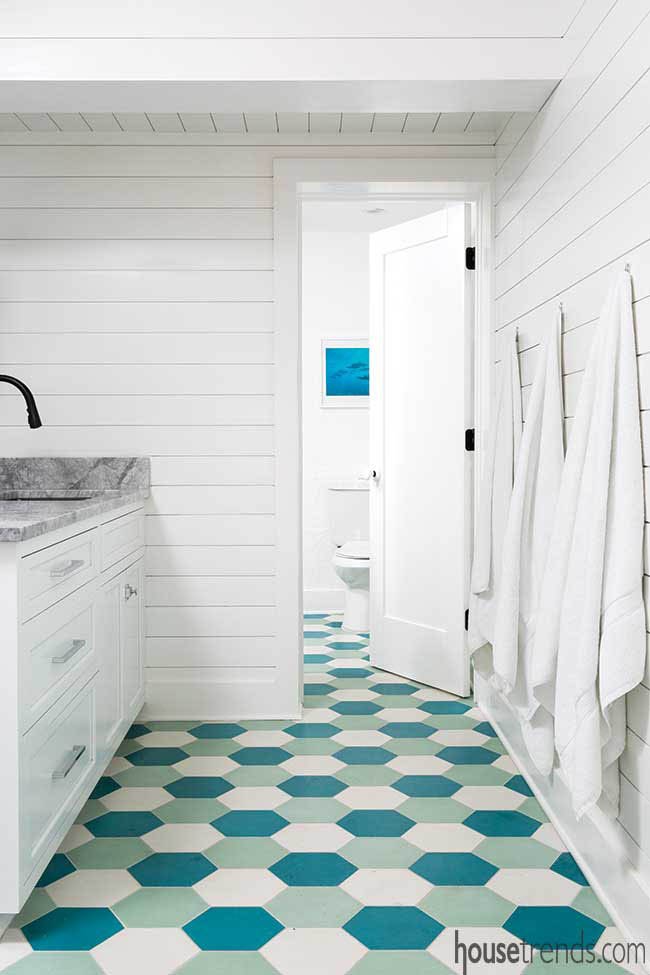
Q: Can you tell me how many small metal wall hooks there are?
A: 3